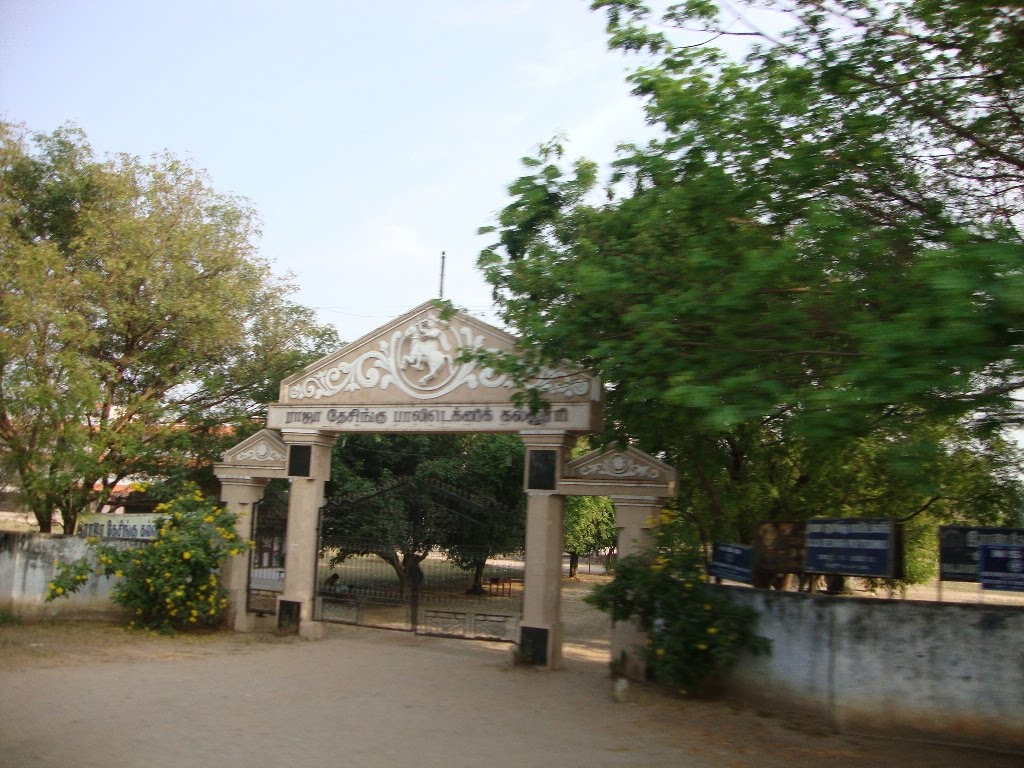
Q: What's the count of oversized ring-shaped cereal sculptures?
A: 0